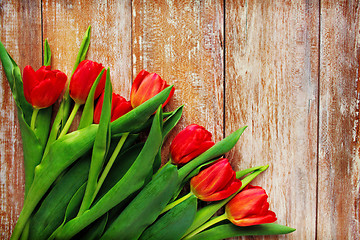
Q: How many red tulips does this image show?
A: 7